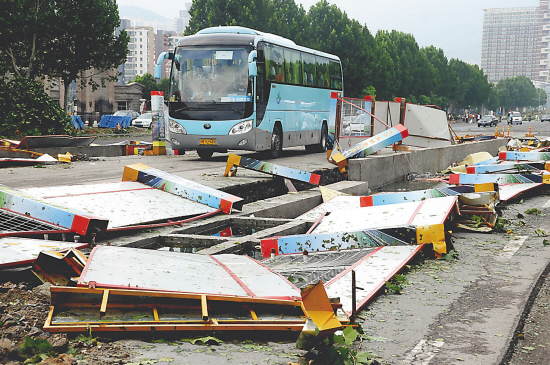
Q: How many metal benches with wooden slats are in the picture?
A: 0